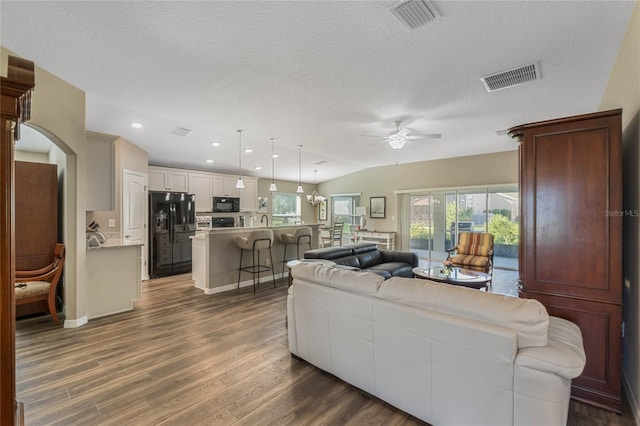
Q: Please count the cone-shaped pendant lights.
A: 3